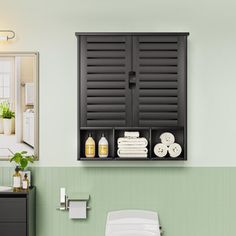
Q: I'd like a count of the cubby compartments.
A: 3